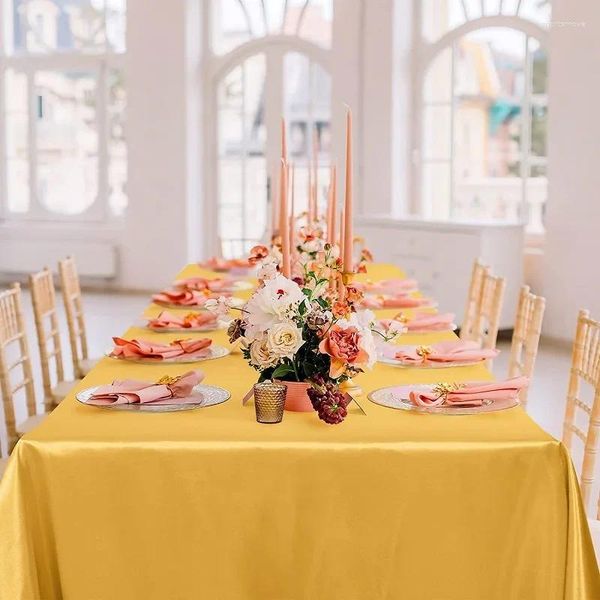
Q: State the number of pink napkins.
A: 11